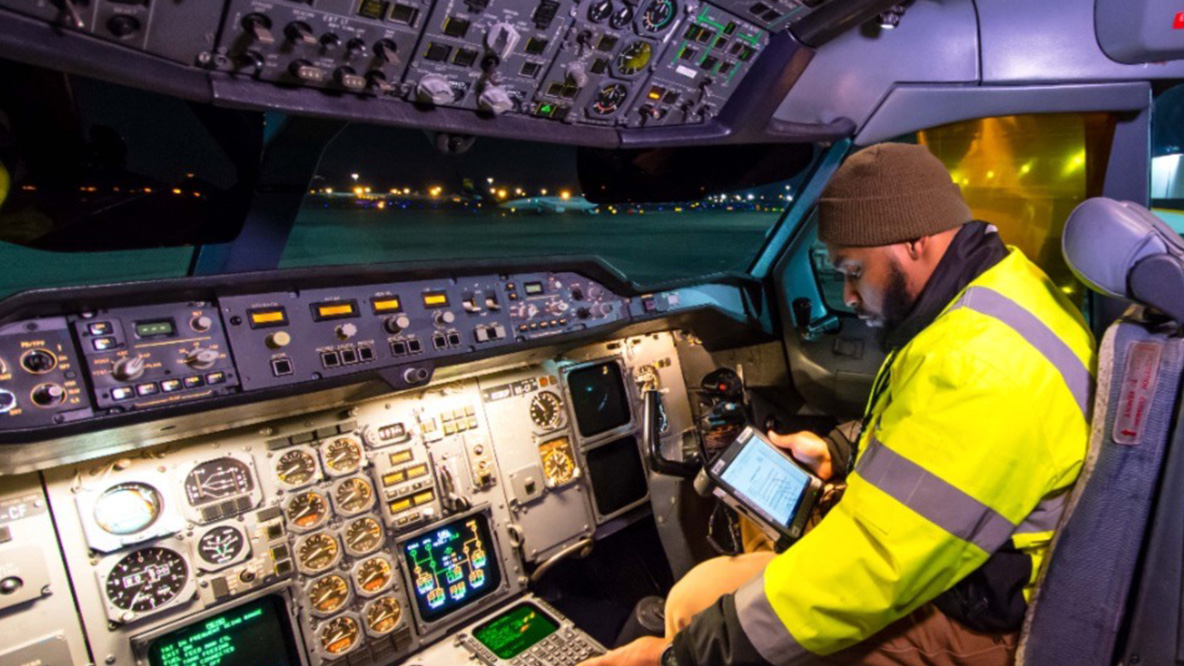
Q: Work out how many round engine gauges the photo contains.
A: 10